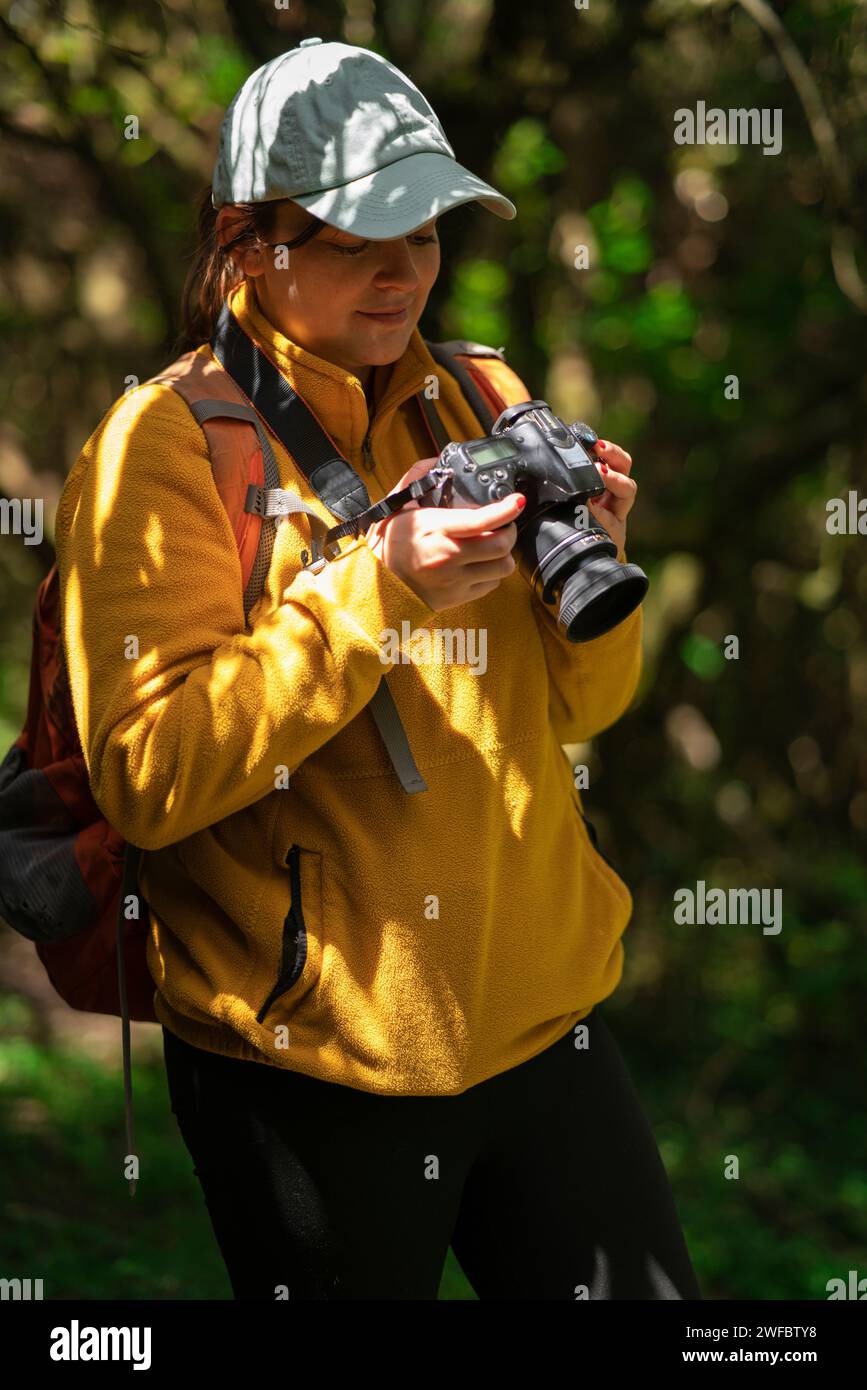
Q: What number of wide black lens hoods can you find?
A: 1